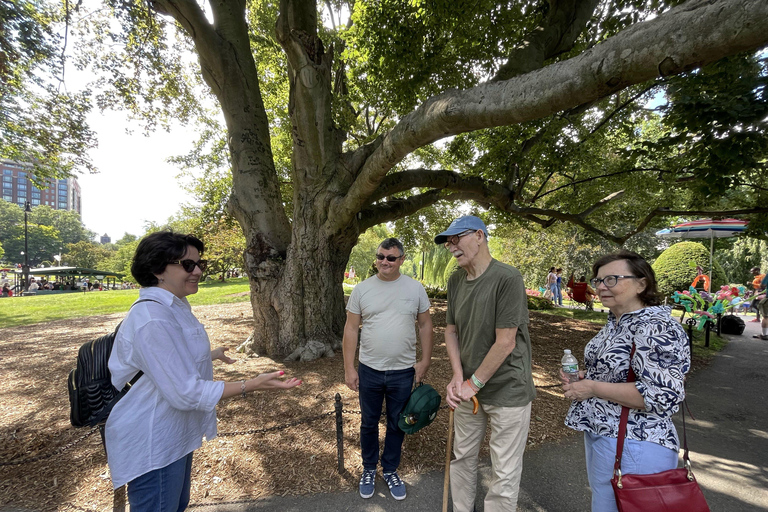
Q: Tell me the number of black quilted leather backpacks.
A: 1